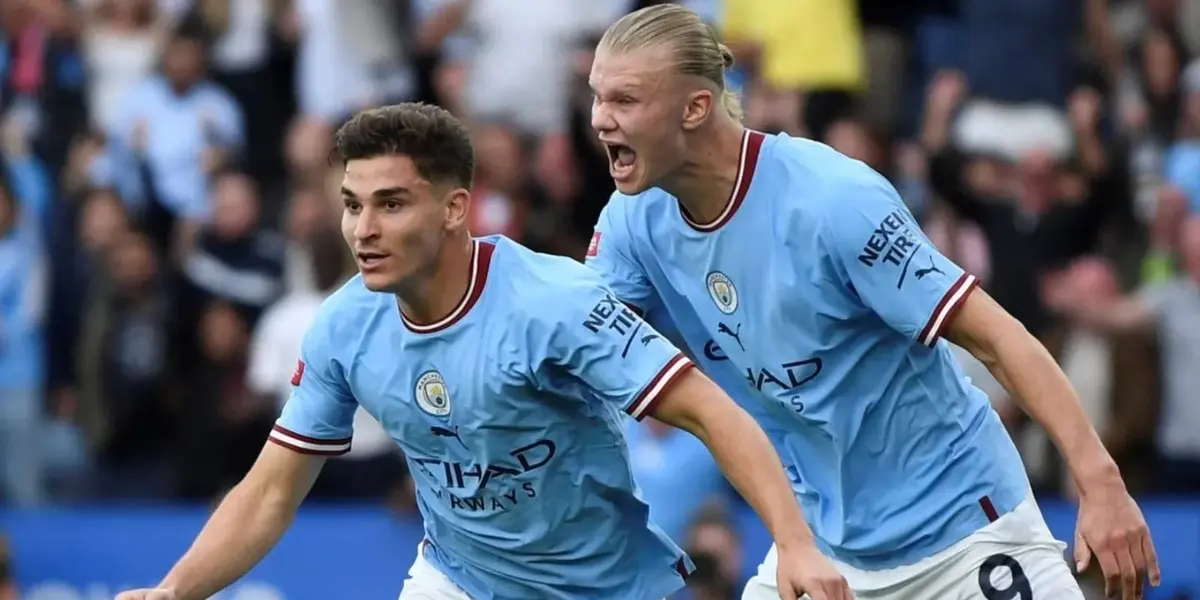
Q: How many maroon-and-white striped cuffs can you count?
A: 3